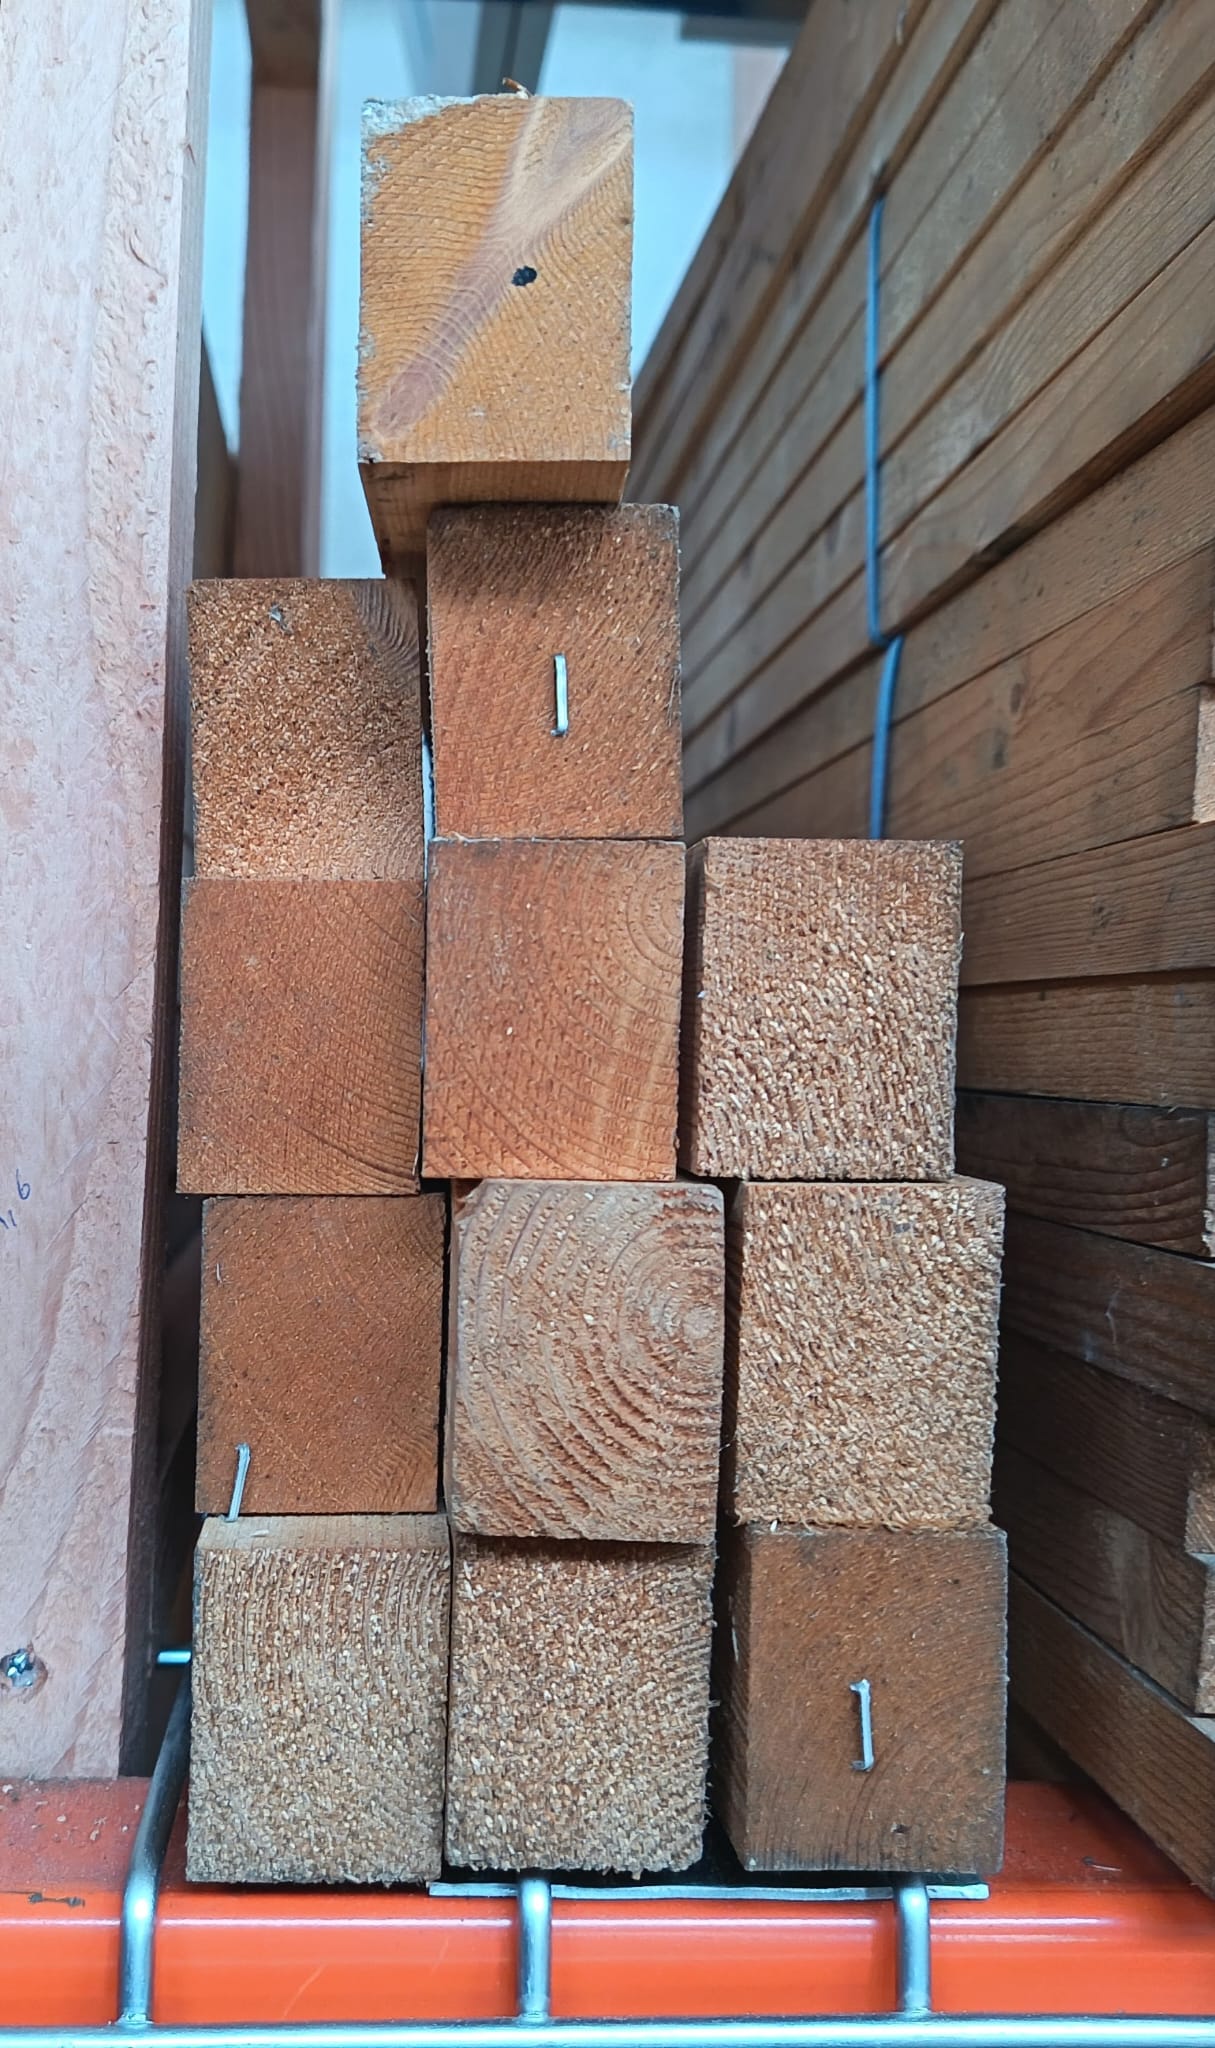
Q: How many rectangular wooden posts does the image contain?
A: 12